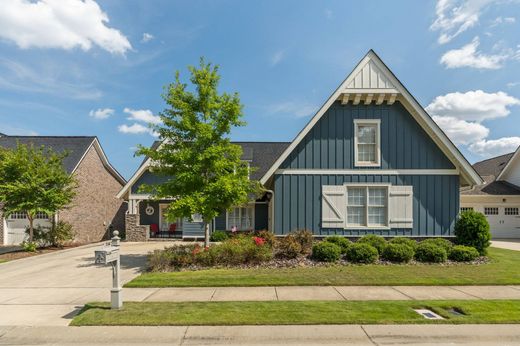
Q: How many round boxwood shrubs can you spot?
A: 9